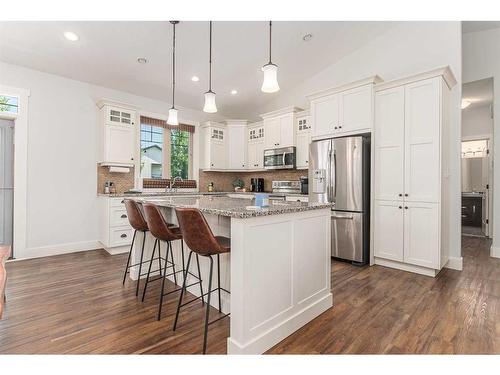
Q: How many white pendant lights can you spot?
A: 3